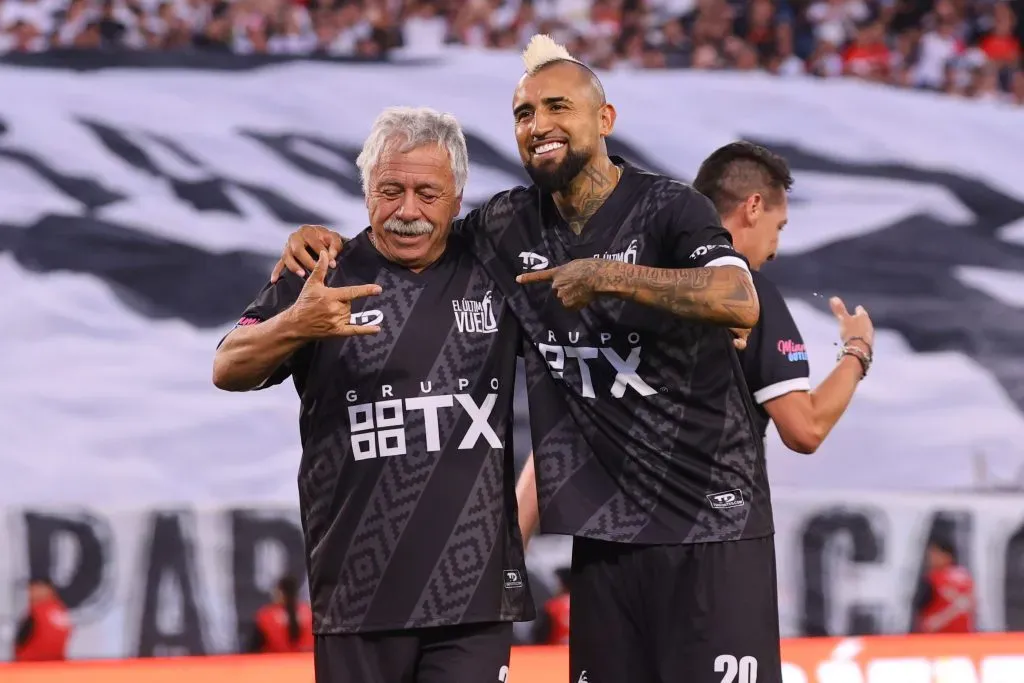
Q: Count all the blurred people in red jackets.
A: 4